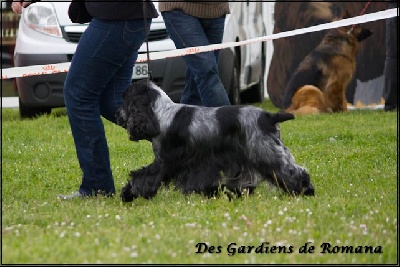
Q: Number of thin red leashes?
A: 1